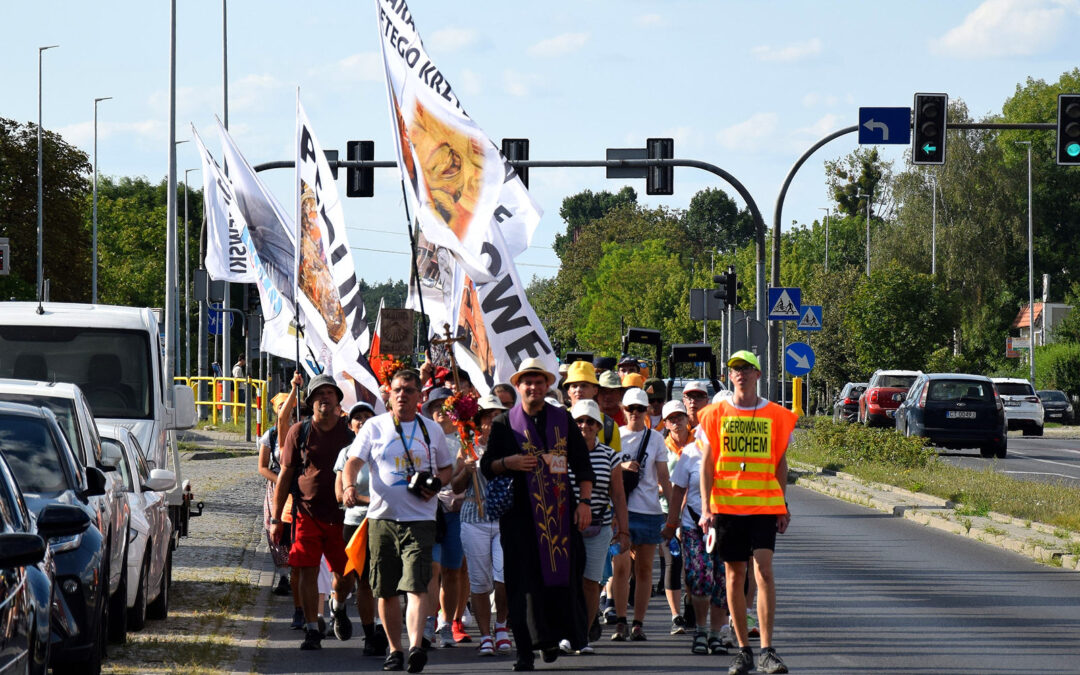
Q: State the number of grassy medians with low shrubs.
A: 1